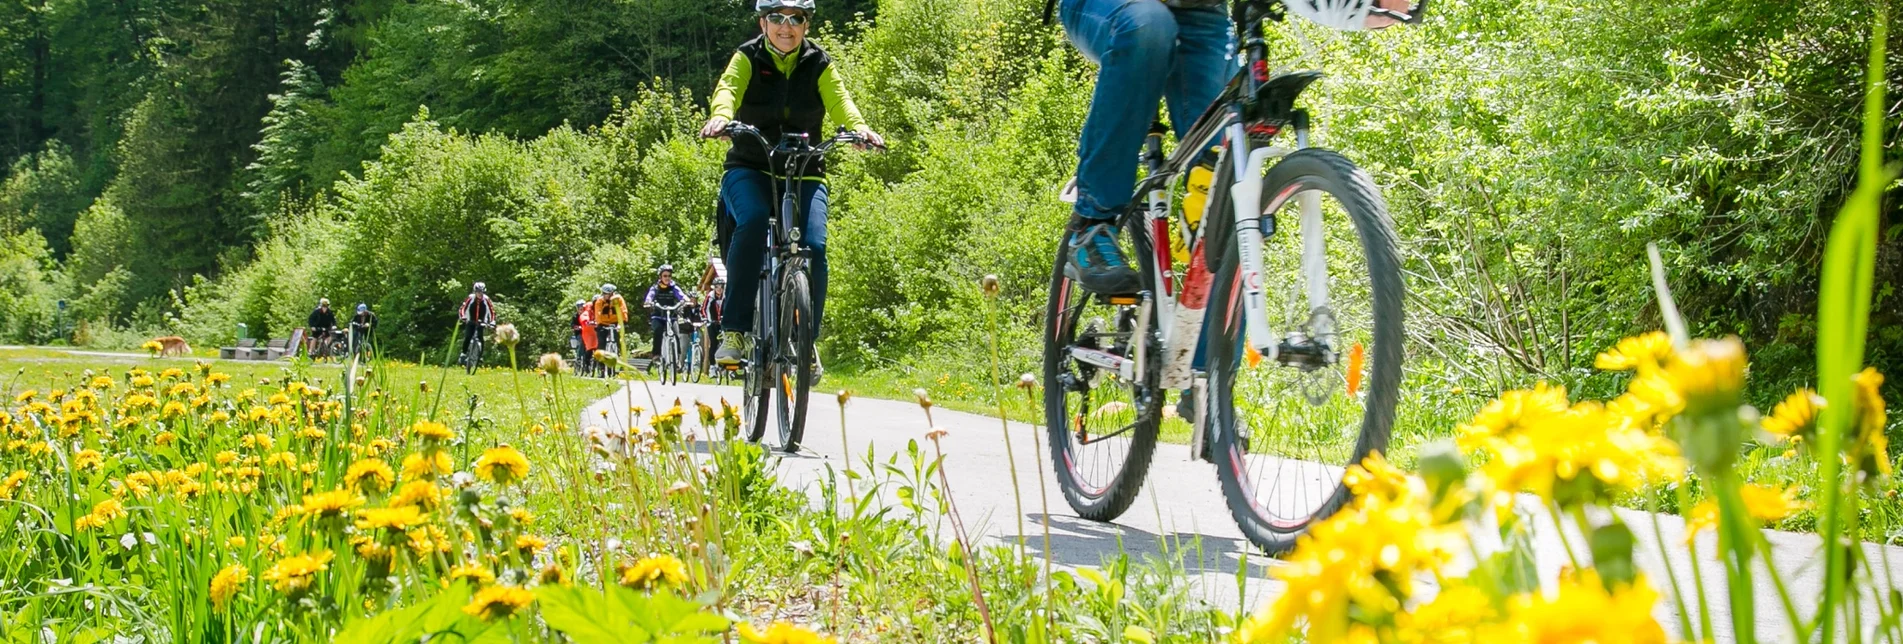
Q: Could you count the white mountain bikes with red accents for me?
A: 1